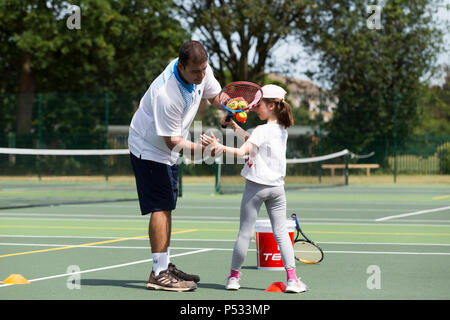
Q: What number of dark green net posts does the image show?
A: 3